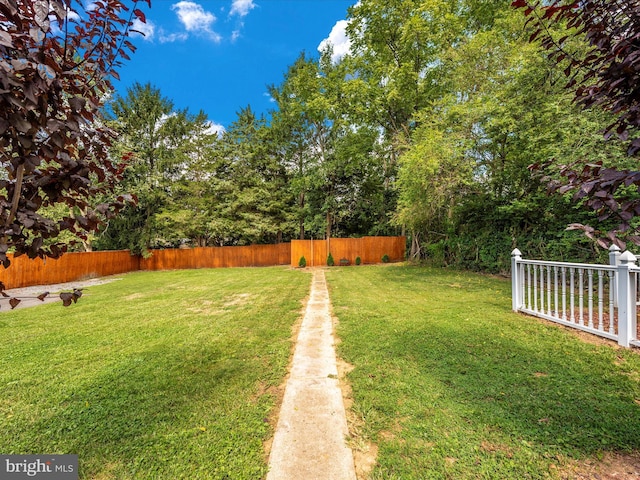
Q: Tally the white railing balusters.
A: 12